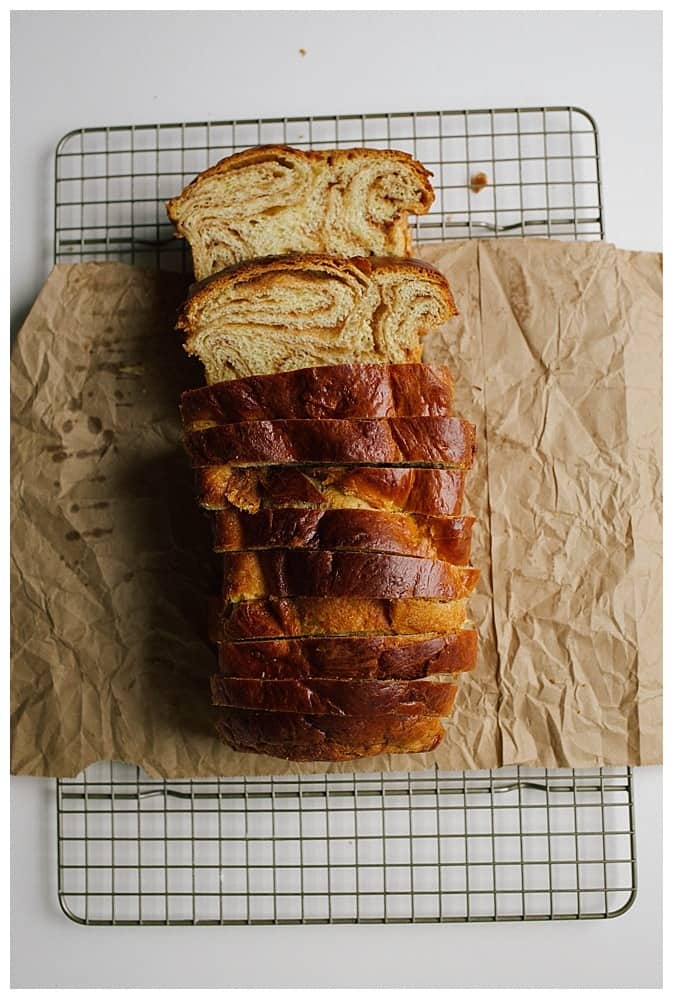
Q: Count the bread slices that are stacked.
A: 11